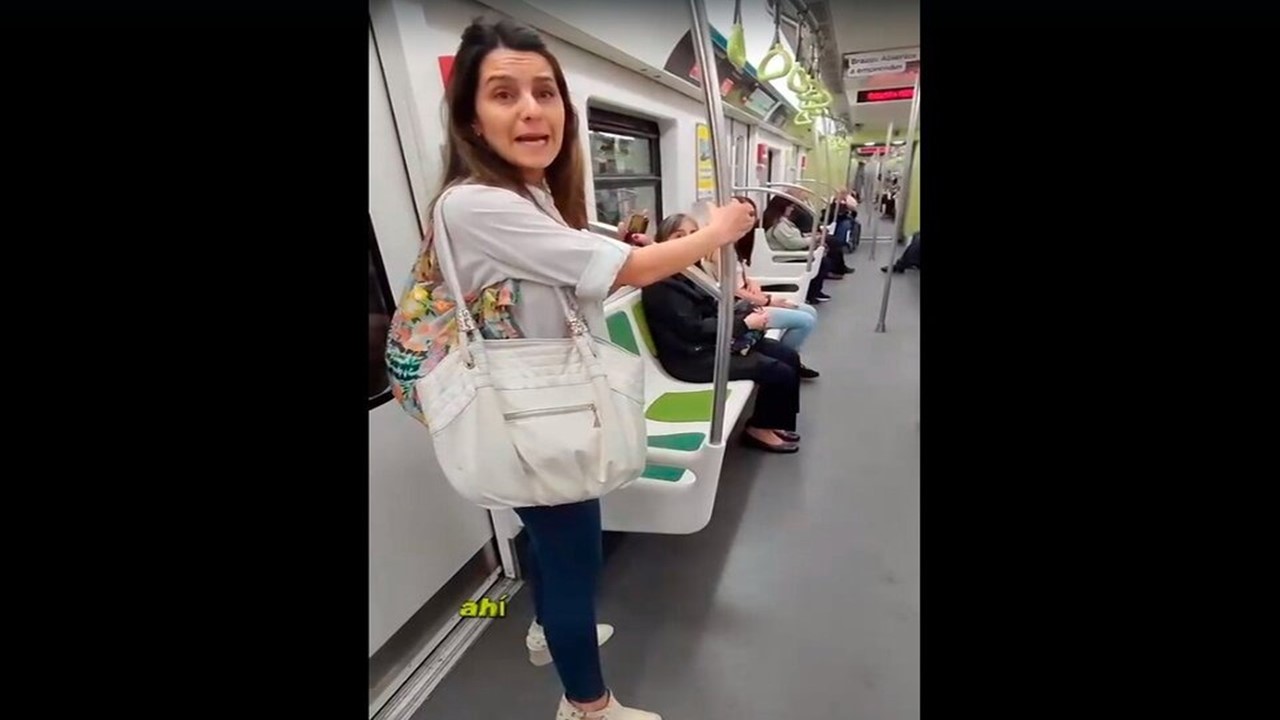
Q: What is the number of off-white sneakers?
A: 2